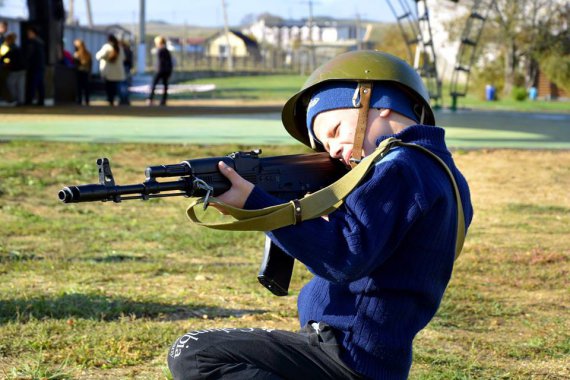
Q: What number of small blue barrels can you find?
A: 2